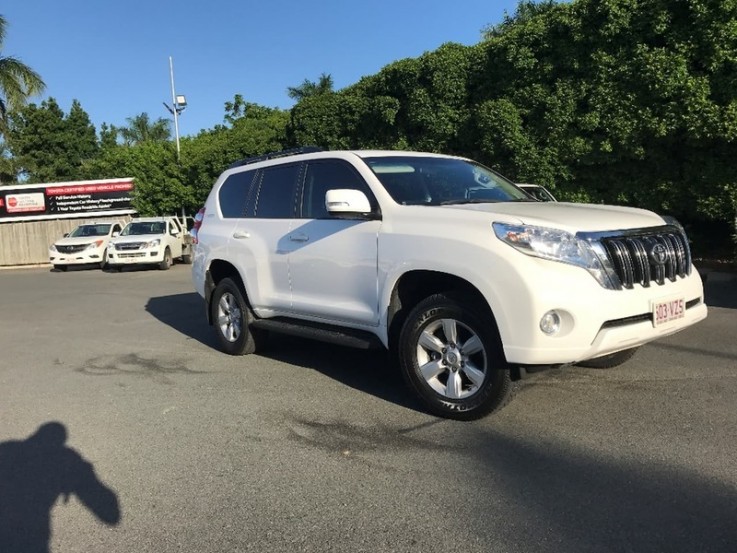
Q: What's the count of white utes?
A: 2